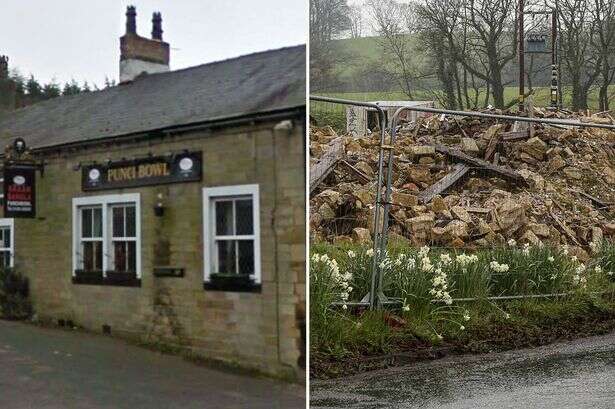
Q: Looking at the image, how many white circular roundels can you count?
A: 2